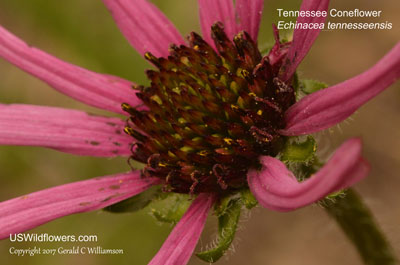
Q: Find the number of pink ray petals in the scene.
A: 10